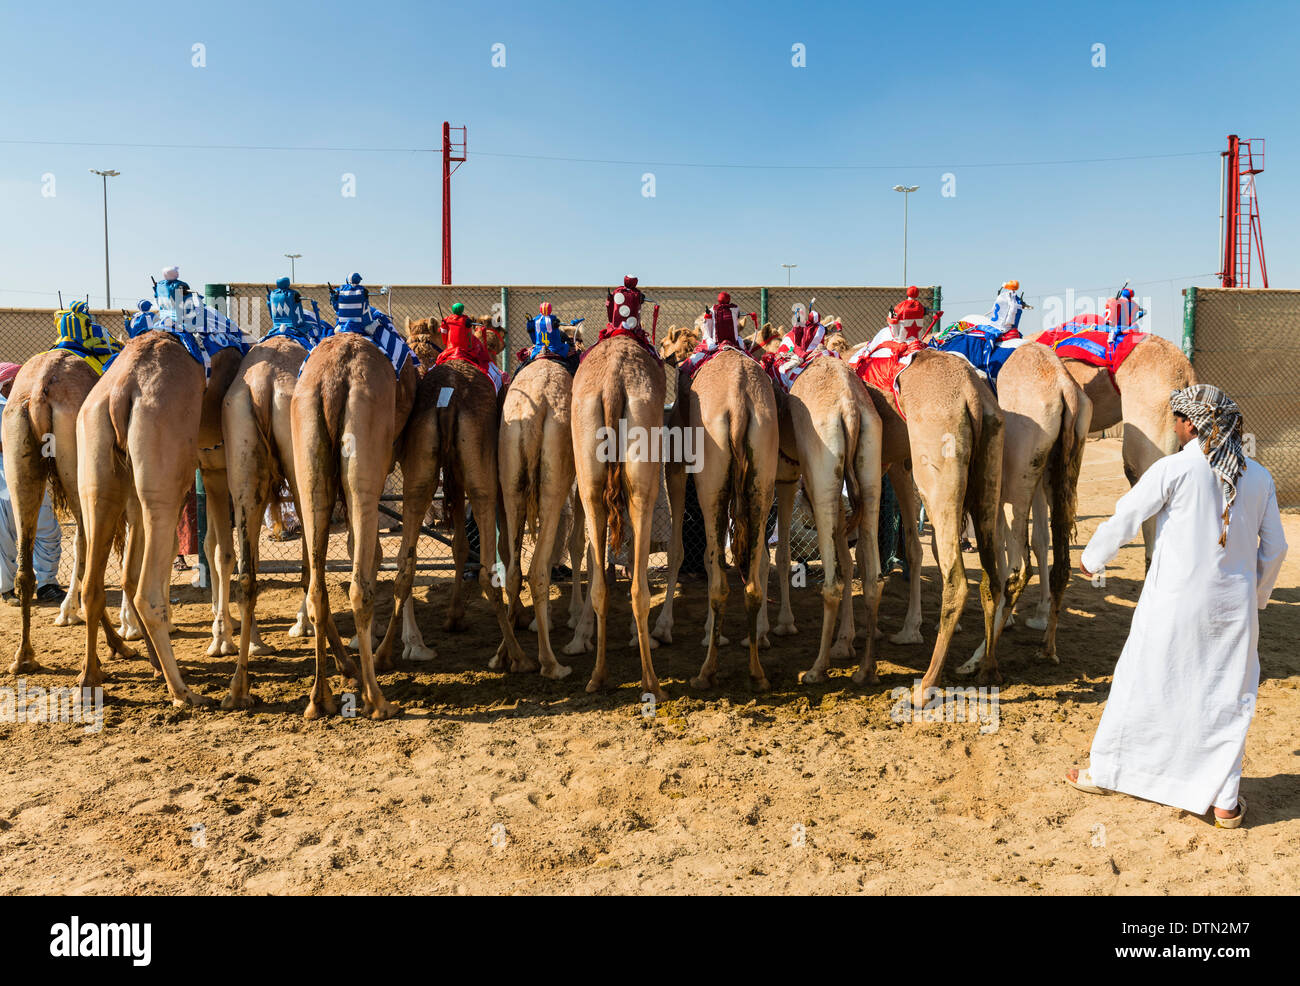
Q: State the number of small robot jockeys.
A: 13